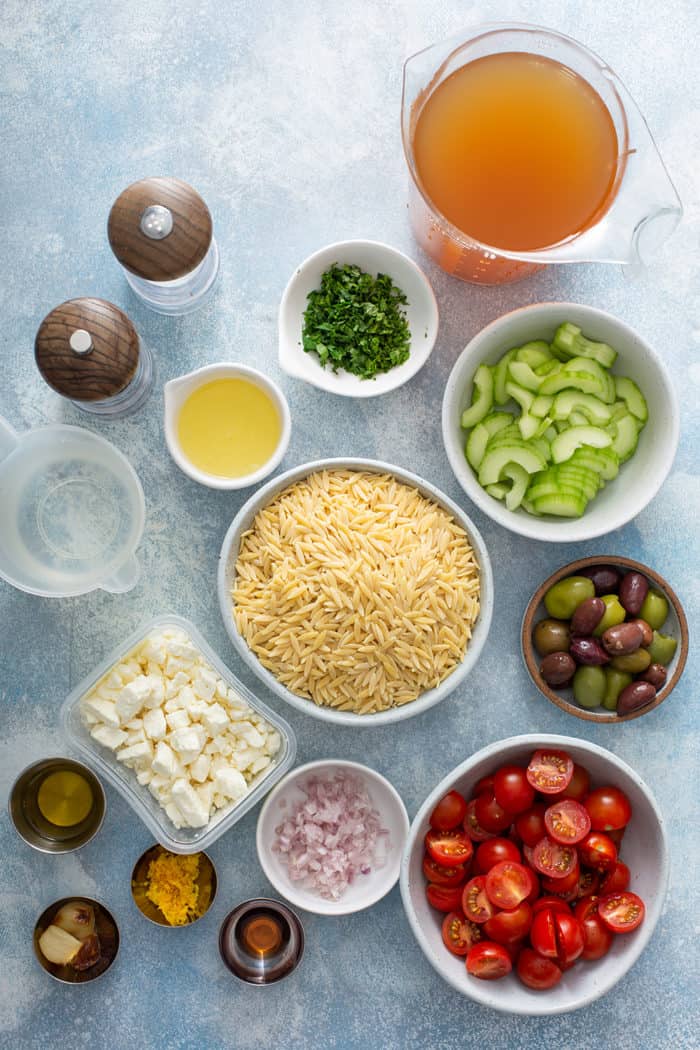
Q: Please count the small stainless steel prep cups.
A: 4